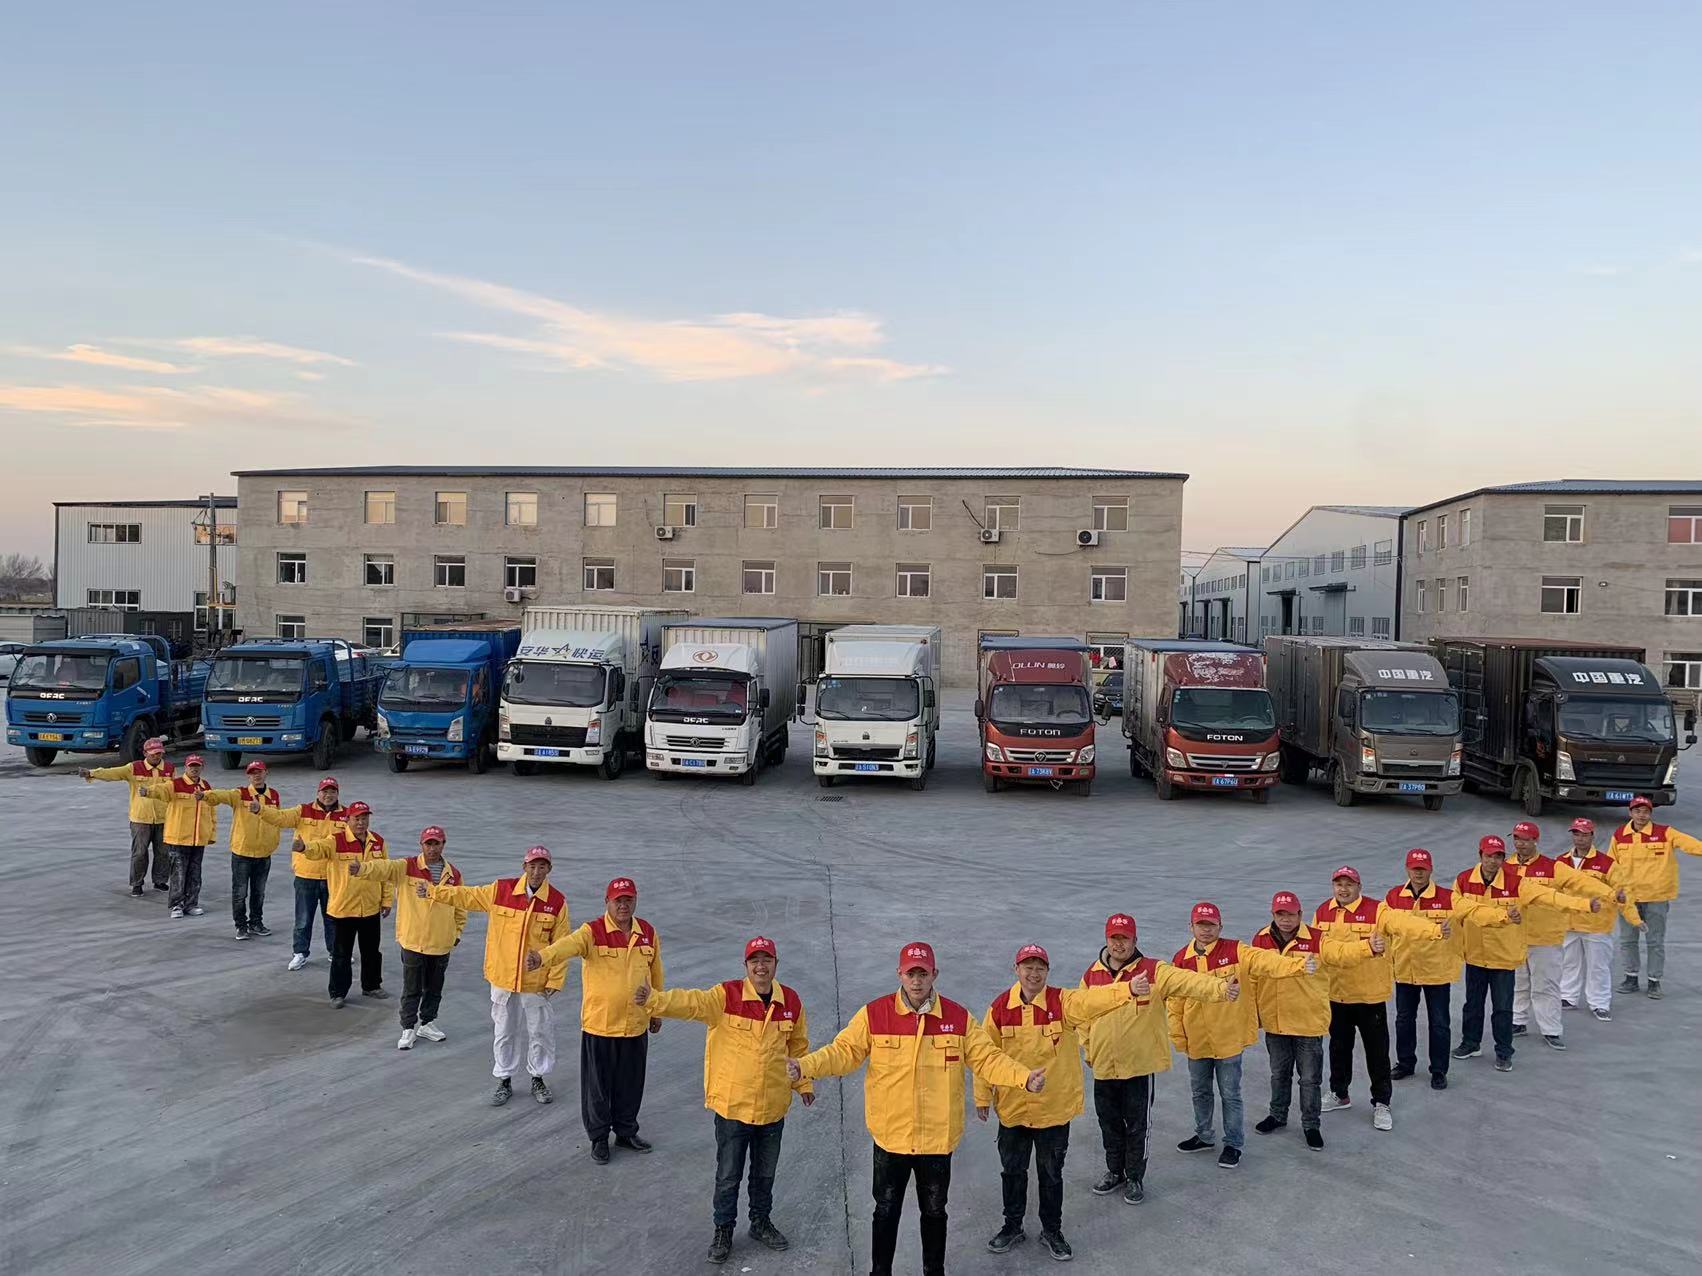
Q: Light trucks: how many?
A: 10